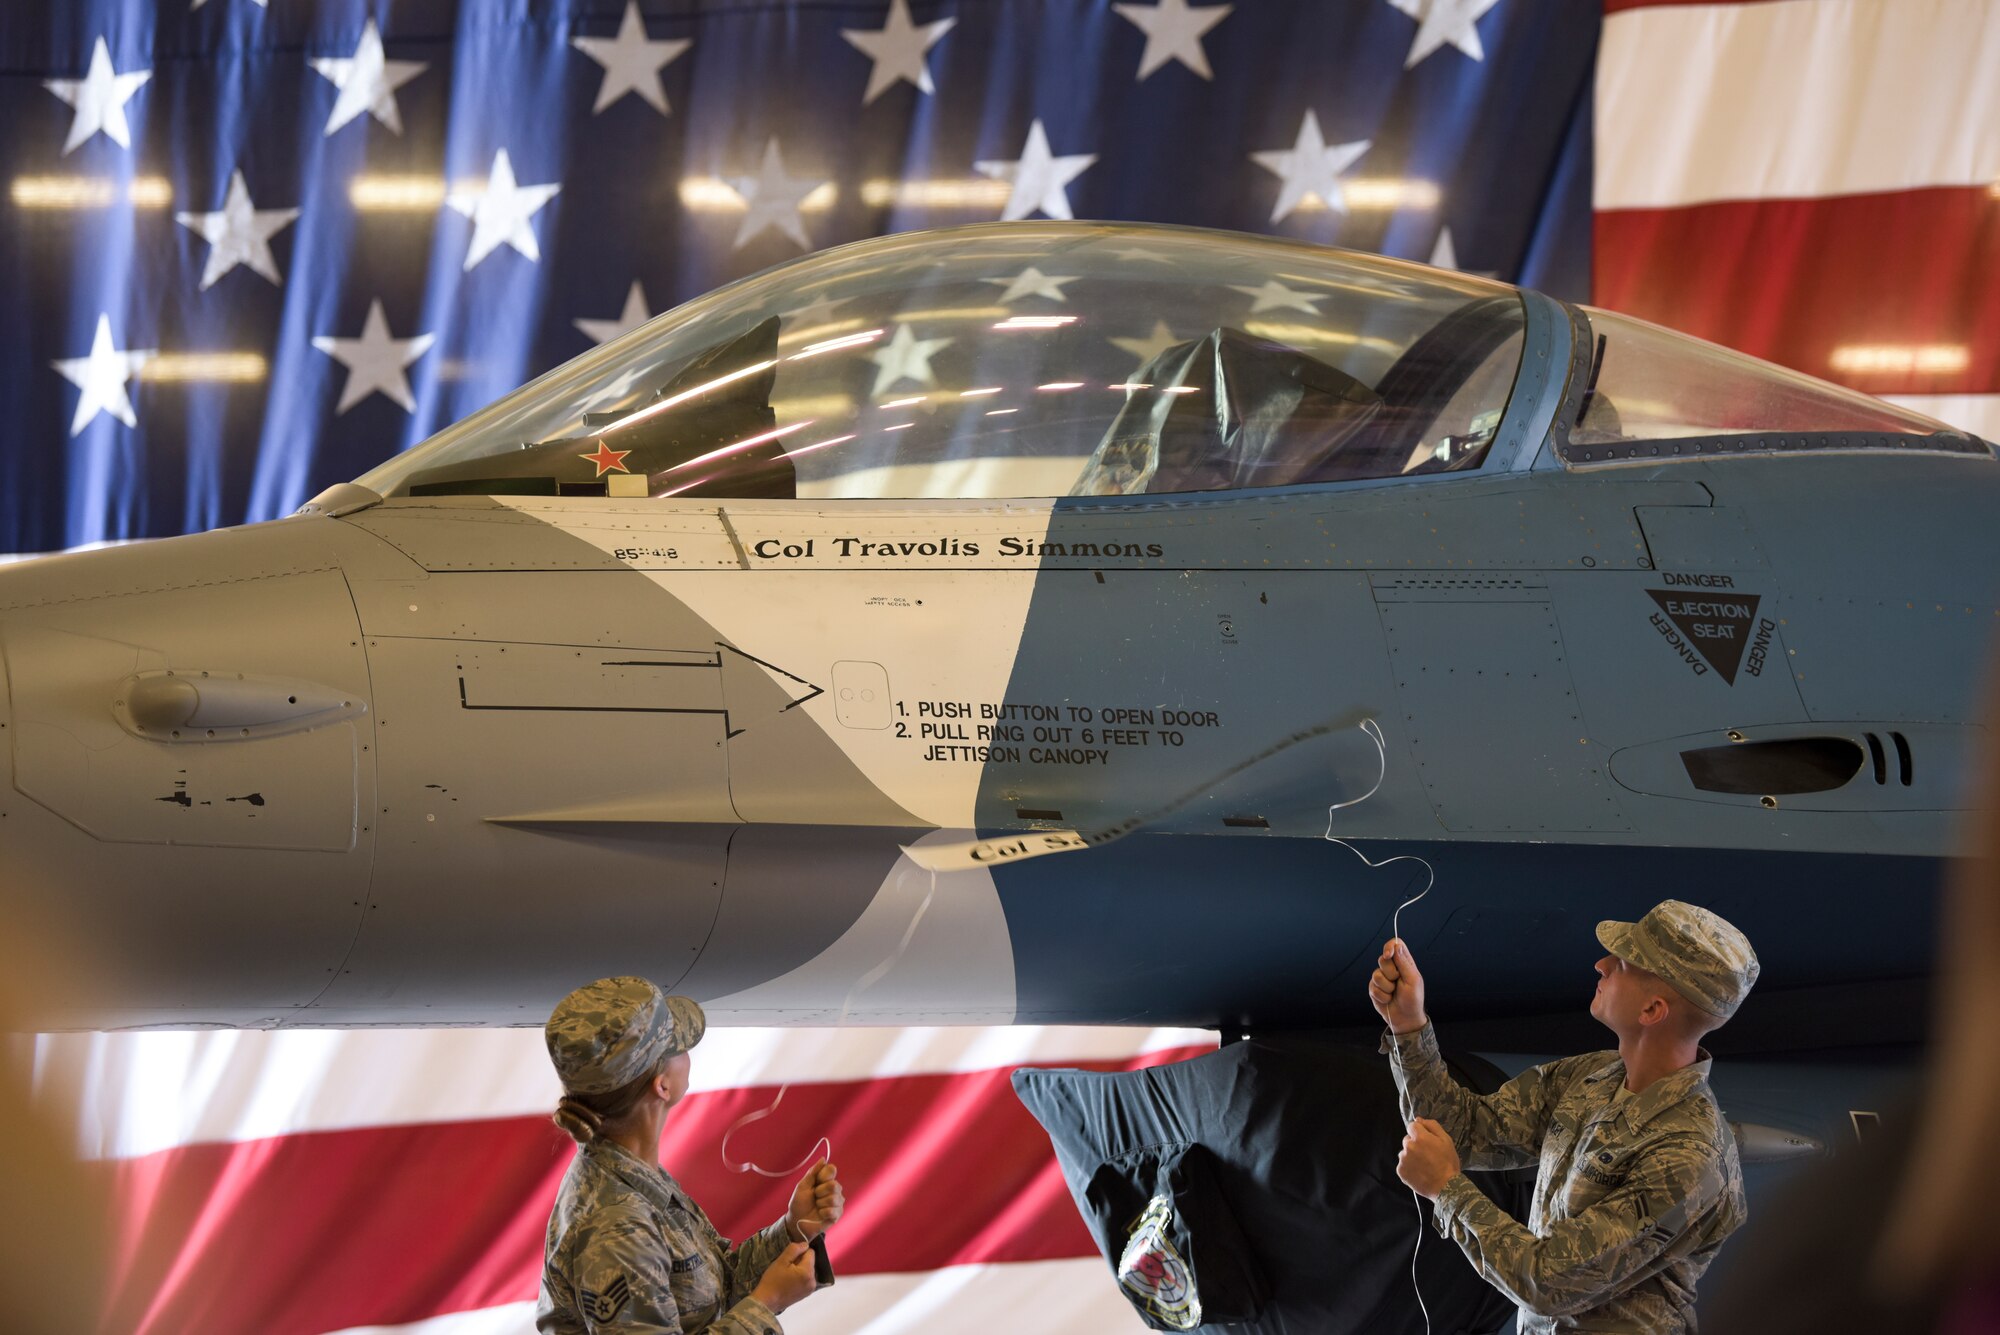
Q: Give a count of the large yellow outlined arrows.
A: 0